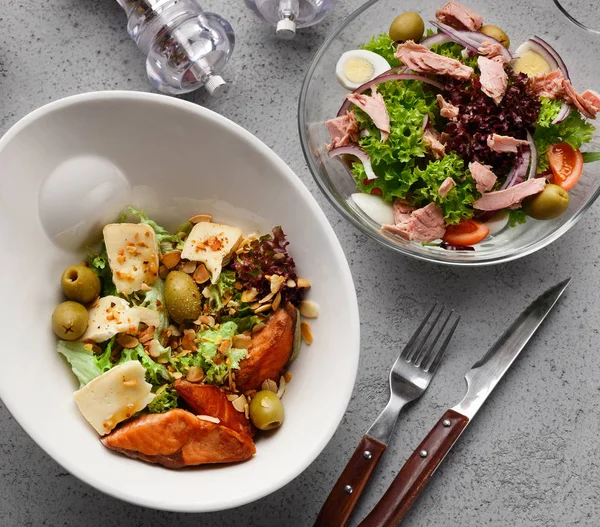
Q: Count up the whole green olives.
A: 7